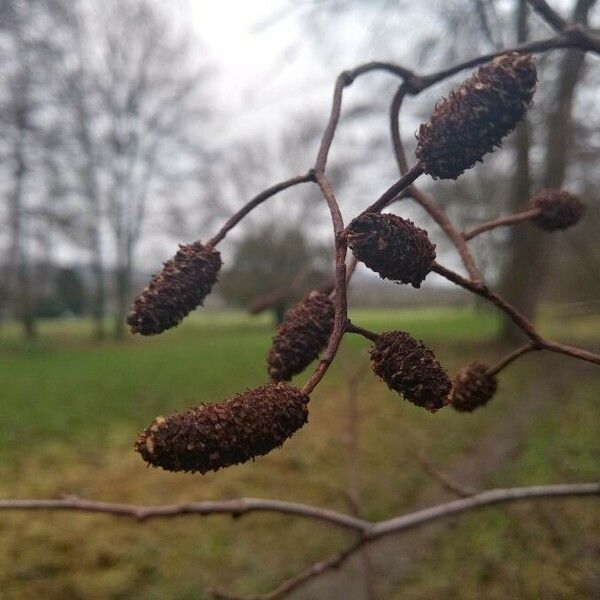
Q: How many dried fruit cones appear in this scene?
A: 8